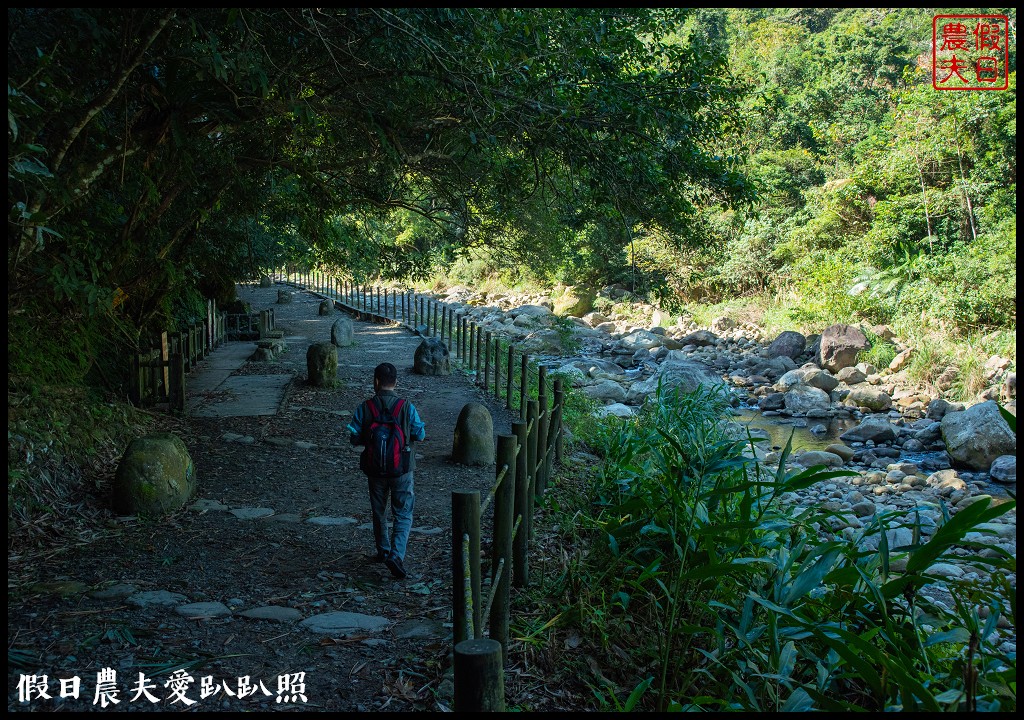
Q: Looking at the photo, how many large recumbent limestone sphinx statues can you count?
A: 0